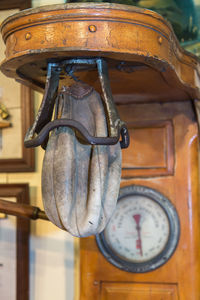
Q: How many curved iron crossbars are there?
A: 1